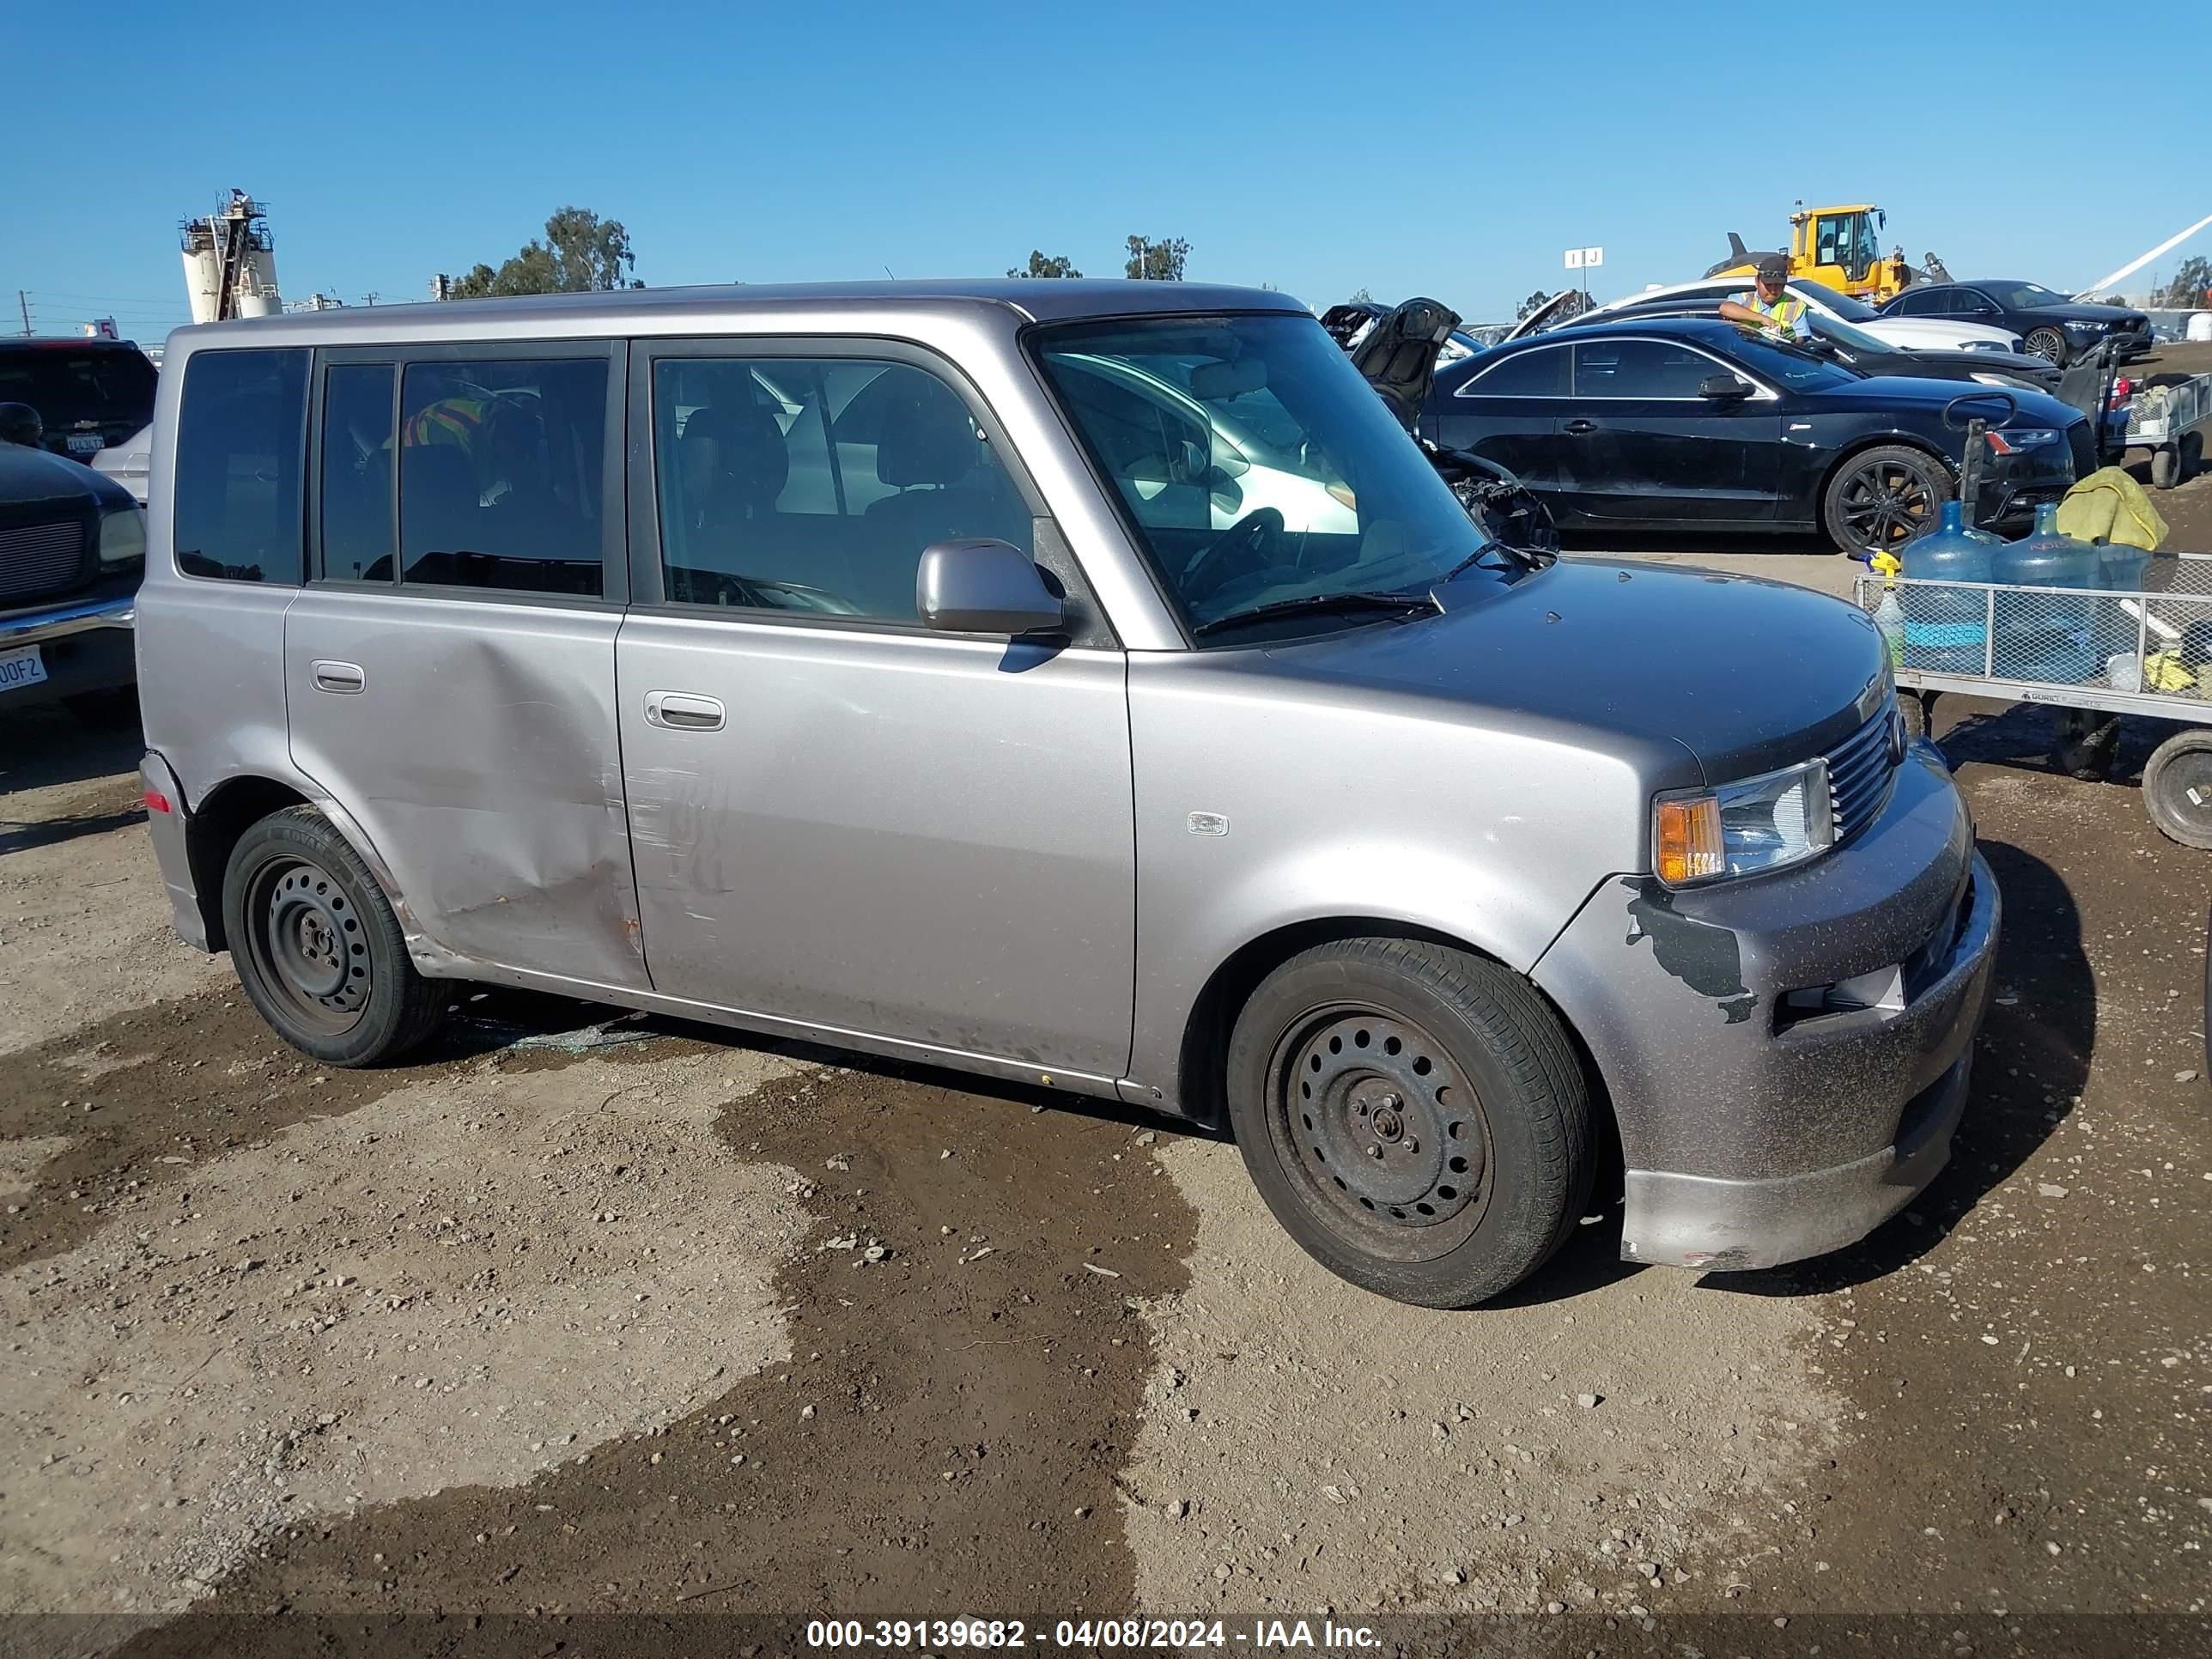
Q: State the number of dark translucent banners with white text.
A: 1